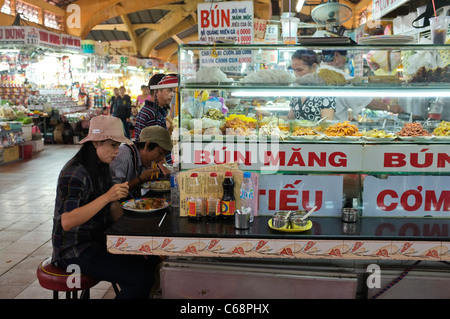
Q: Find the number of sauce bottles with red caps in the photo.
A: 3